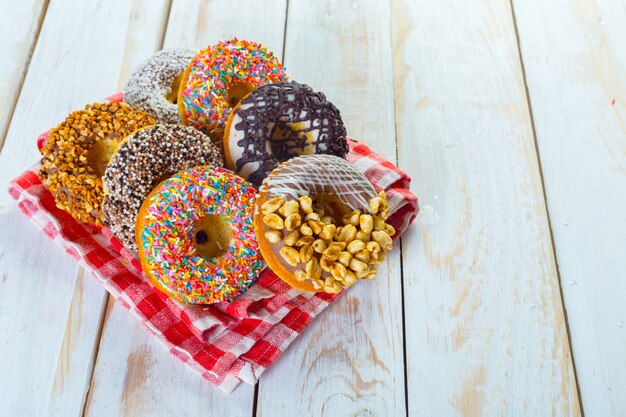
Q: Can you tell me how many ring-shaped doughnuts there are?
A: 7